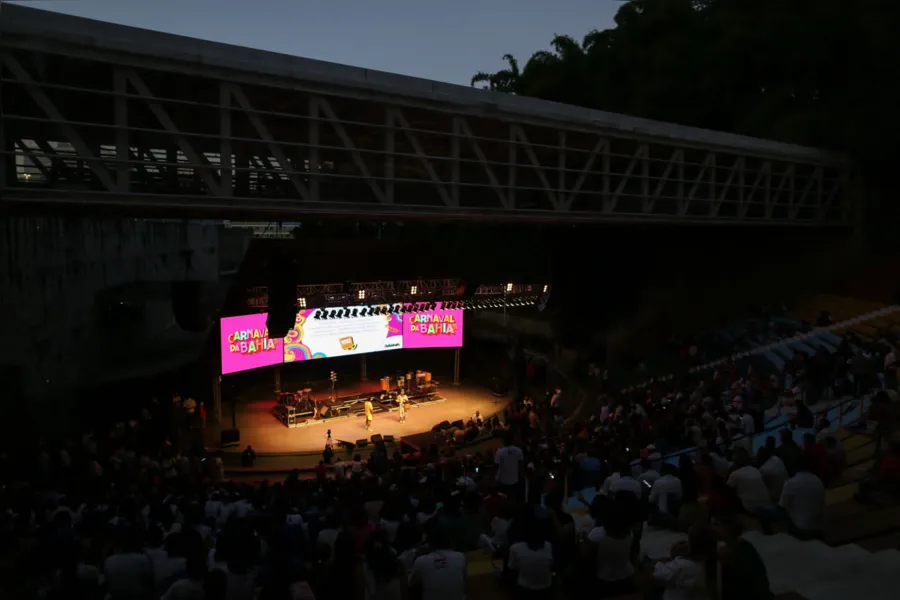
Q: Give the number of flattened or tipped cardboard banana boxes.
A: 0